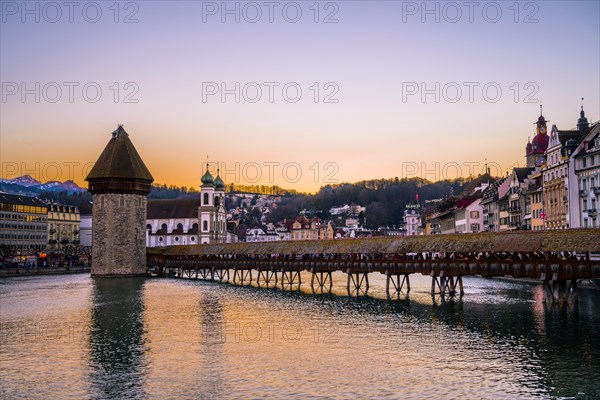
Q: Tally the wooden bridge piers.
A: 11